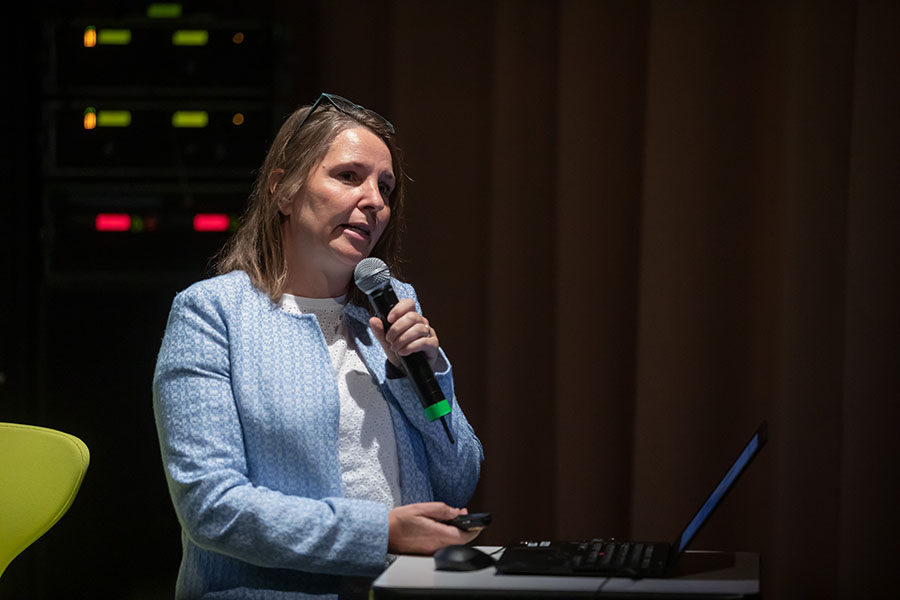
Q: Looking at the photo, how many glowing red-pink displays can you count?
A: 2